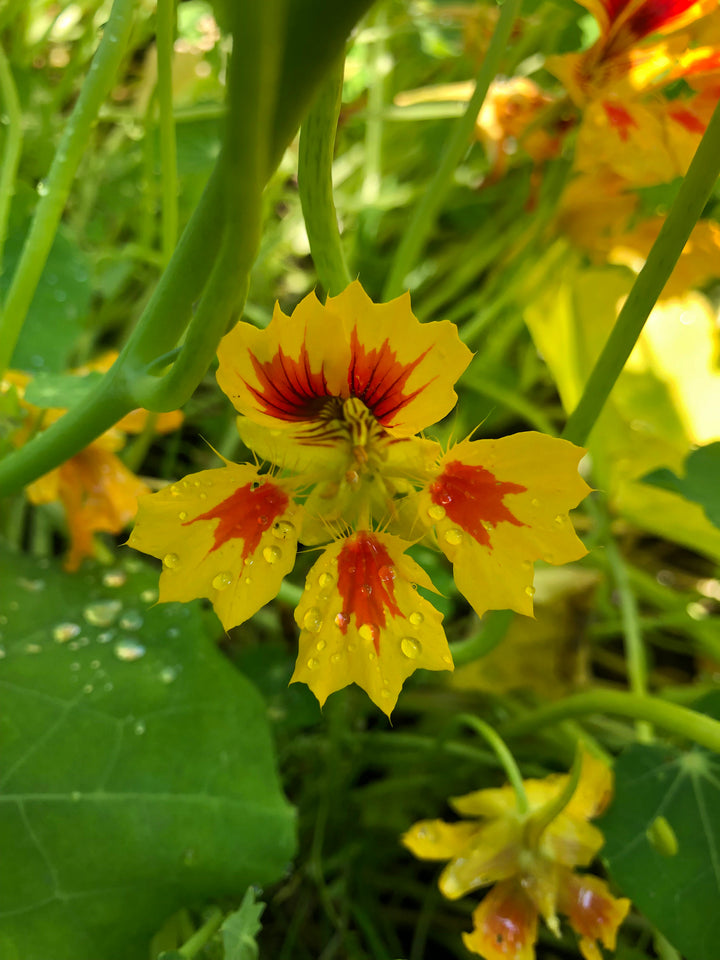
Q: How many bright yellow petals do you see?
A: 5